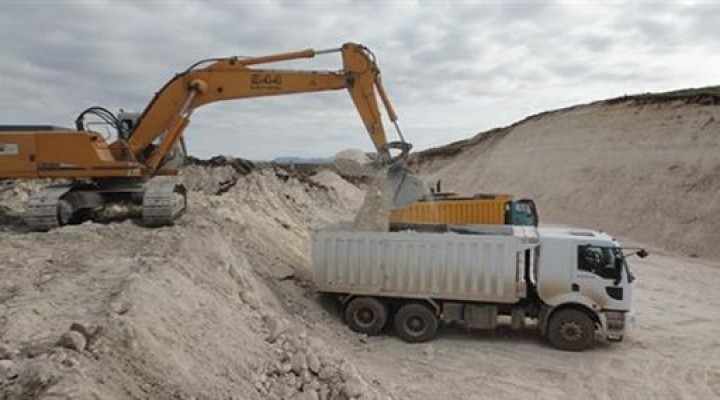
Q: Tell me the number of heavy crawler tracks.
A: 2